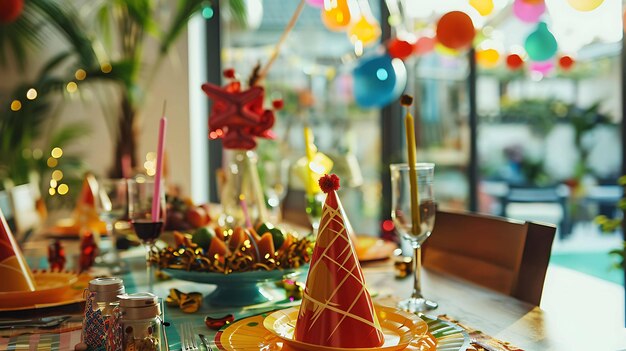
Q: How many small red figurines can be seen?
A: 2